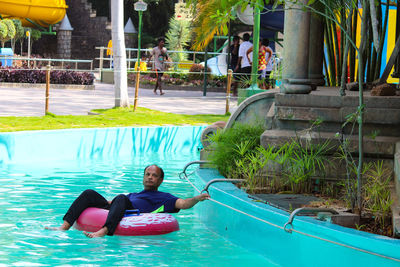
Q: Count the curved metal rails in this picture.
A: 3